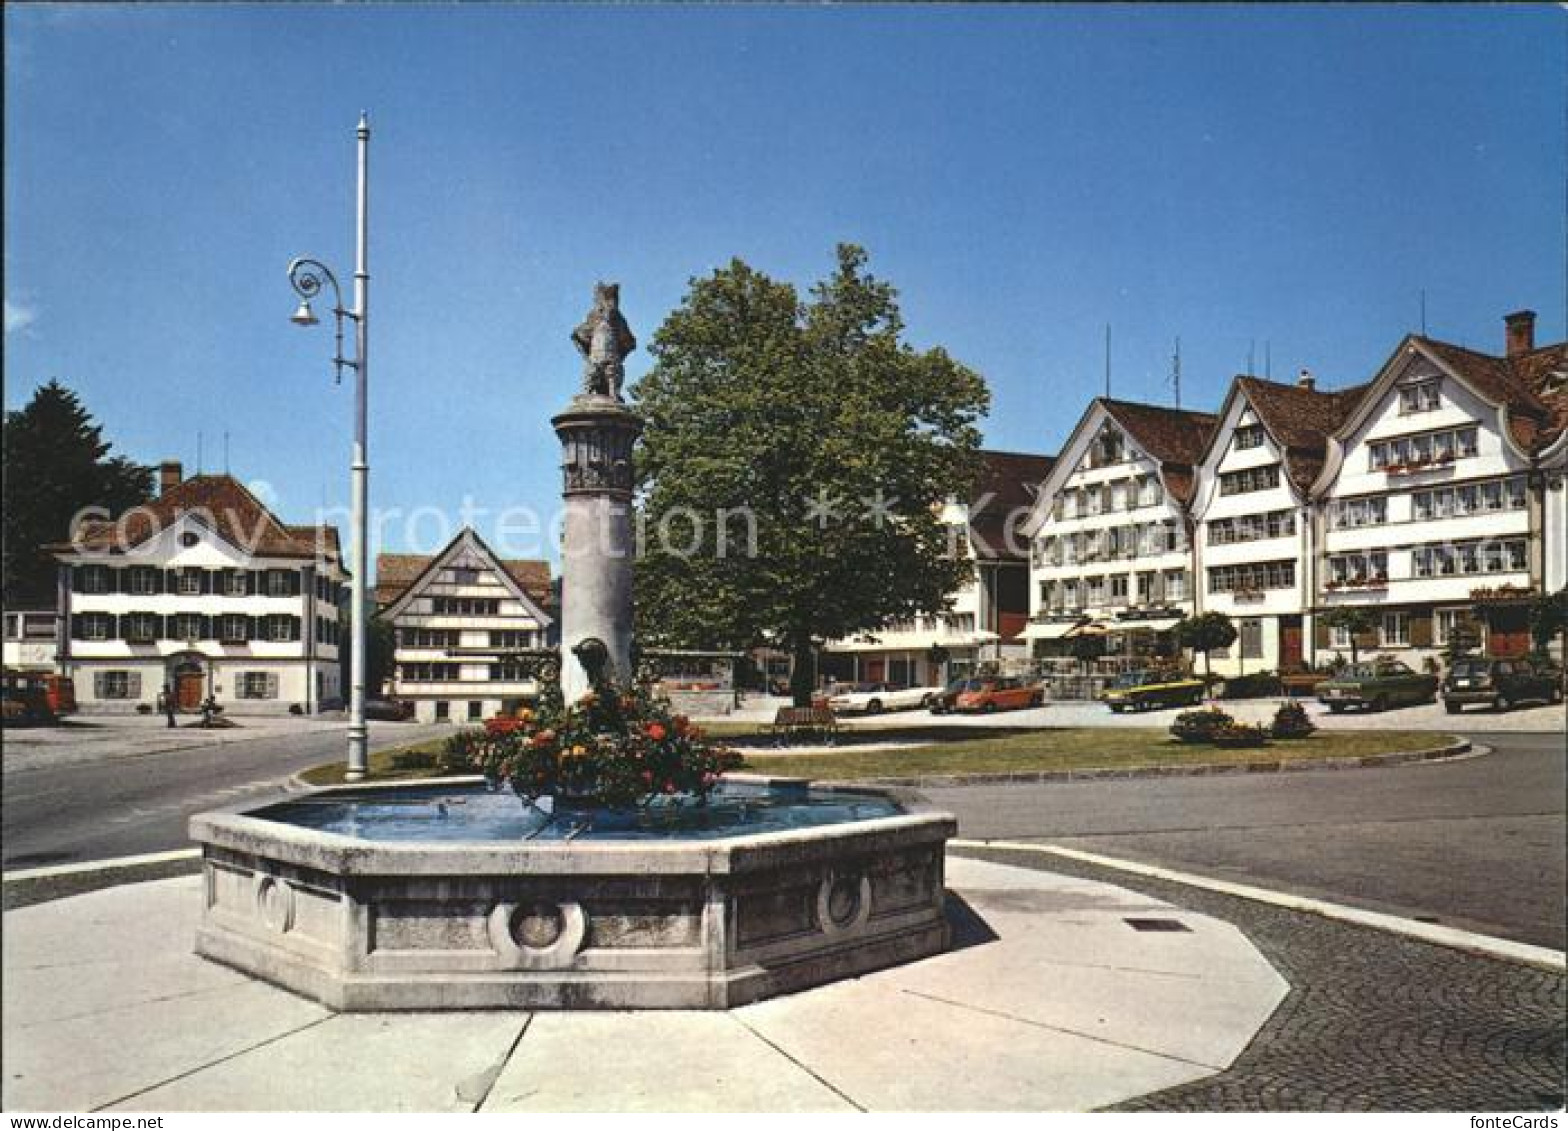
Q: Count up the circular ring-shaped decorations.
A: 3